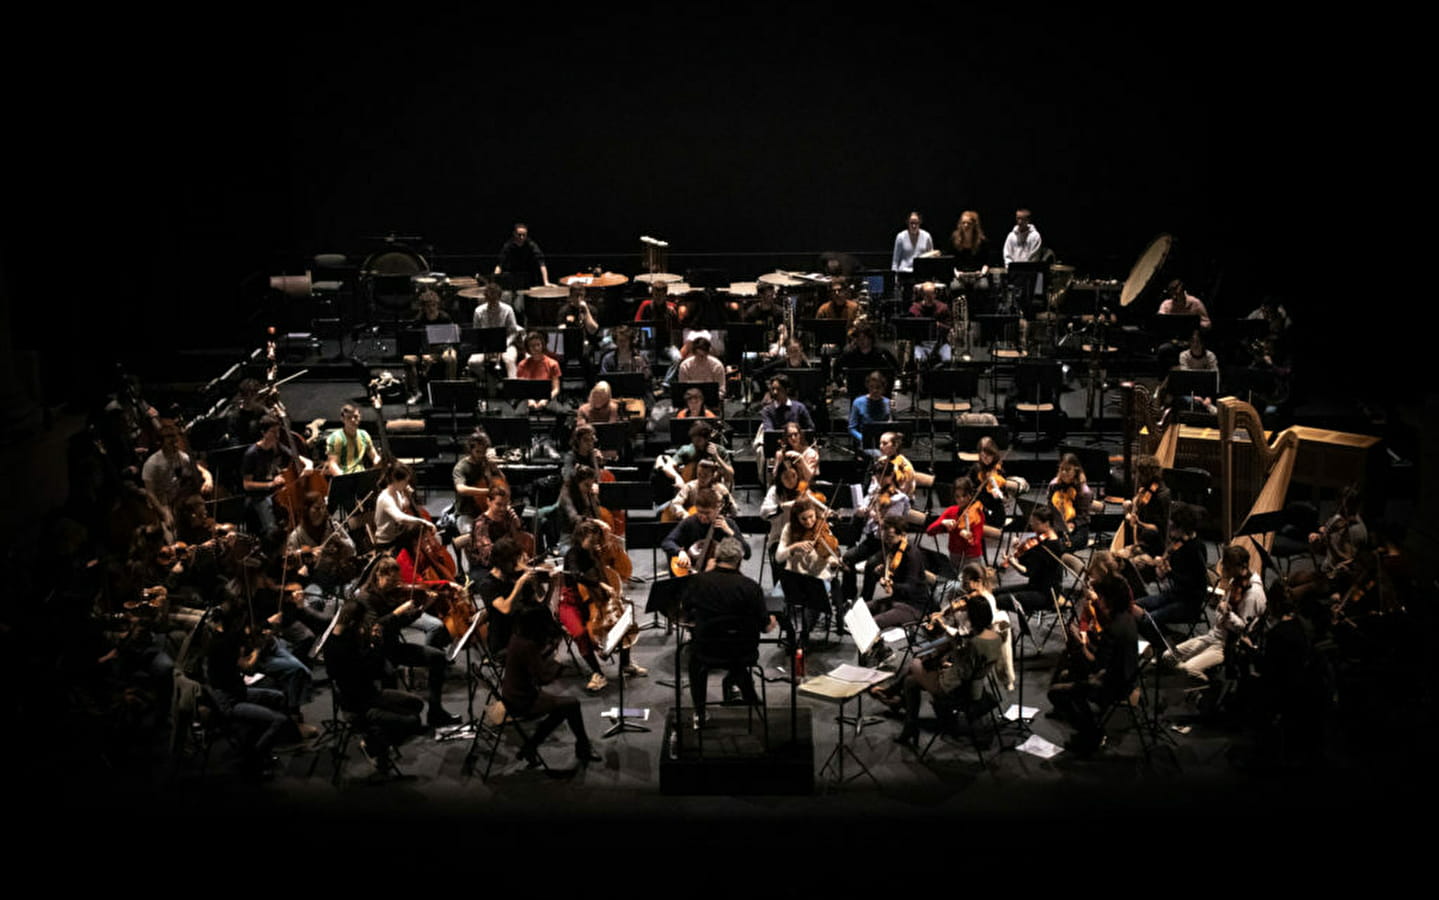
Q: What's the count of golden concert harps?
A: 2